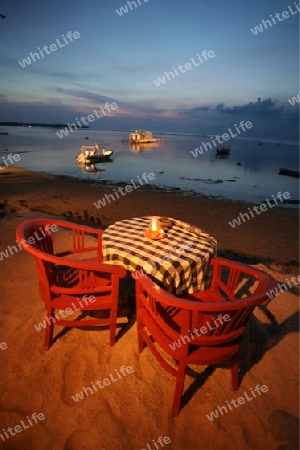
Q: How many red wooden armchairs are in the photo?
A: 2